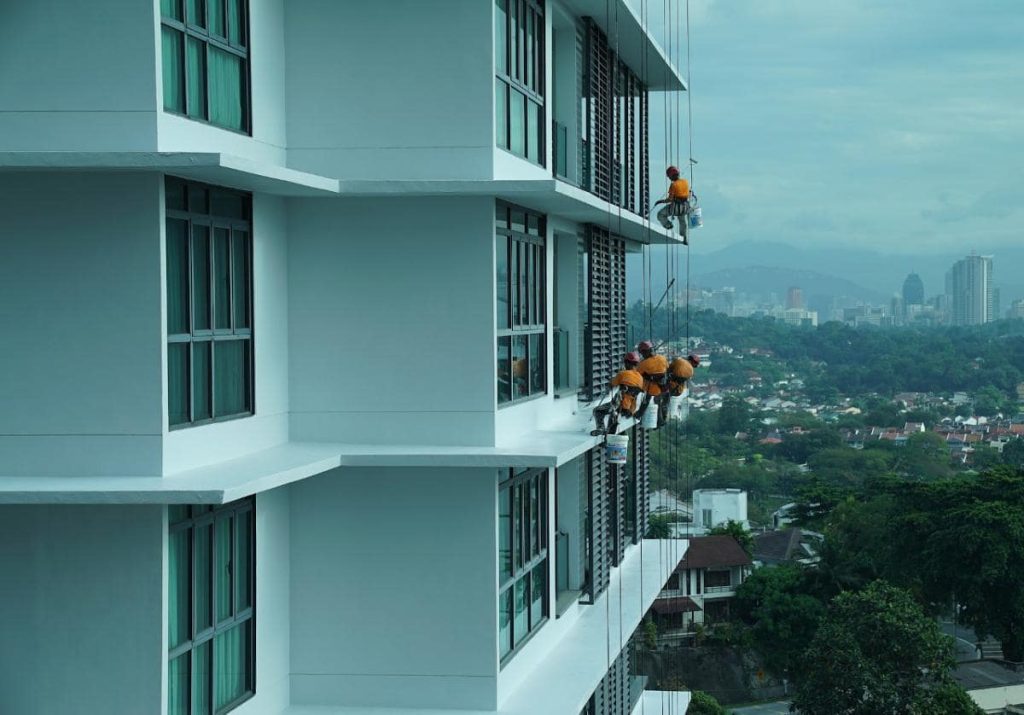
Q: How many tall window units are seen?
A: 6